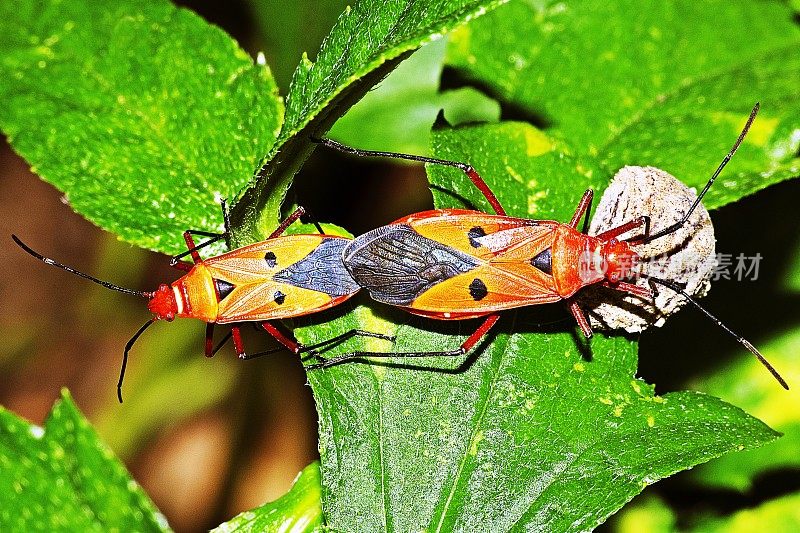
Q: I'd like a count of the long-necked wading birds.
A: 0